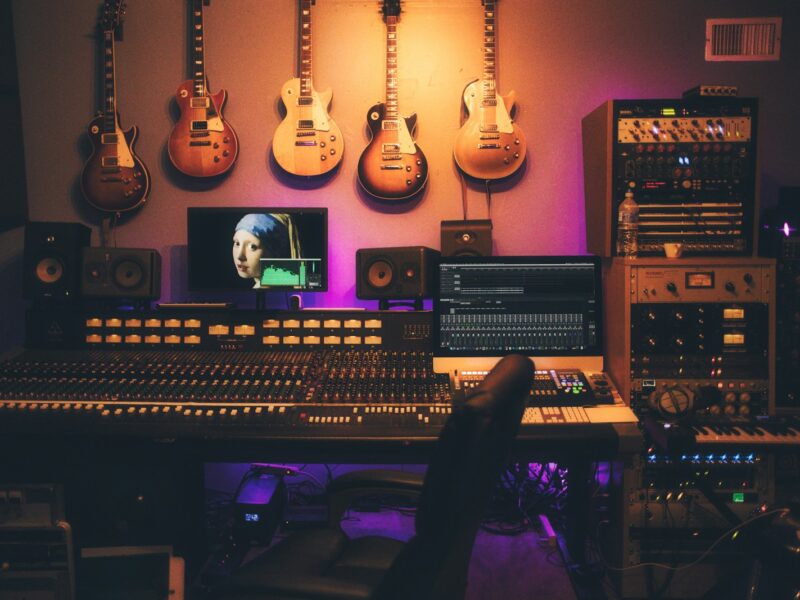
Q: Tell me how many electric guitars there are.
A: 5